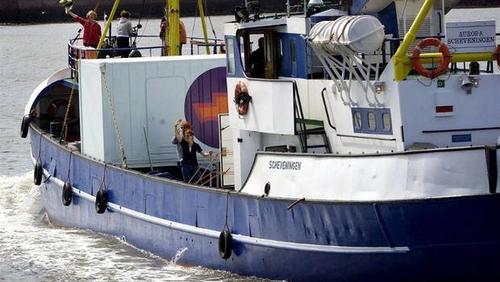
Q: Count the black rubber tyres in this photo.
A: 5